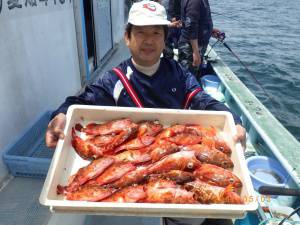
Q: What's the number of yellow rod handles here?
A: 0